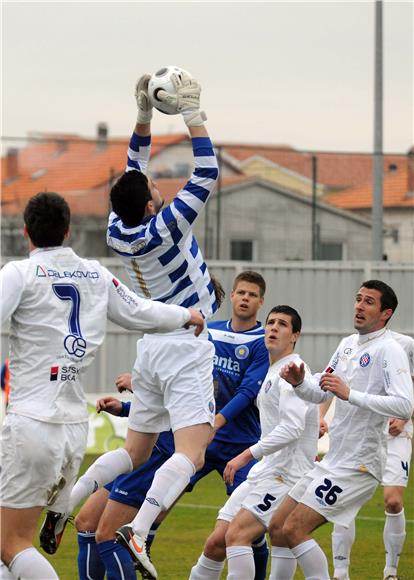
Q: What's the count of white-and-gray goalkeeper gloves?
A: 2